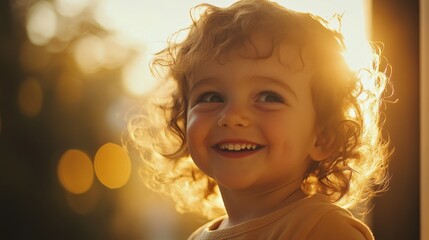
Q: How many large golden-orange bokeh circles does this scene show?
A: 2